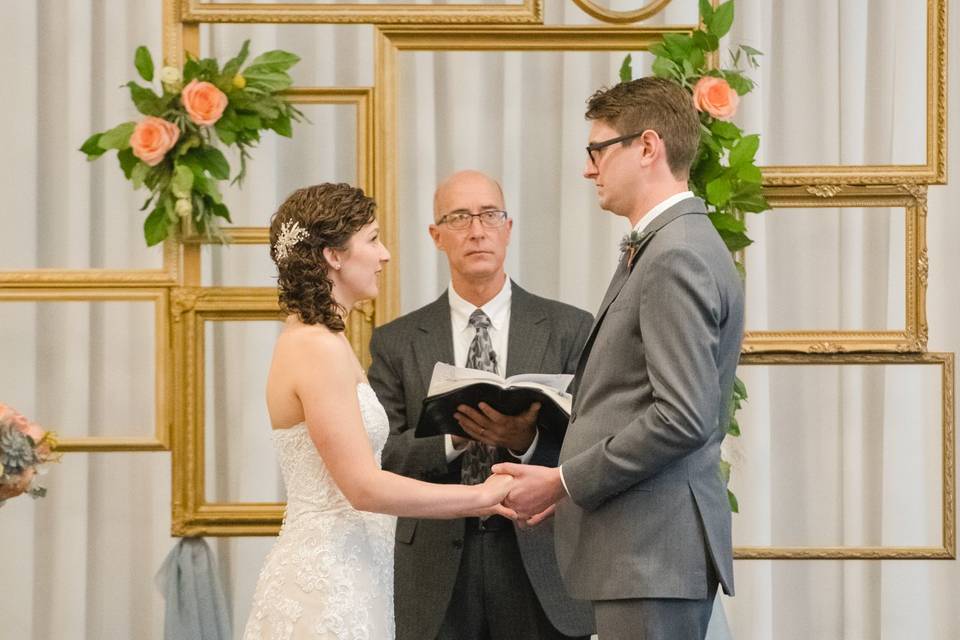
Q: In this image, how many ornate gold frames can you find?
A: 10